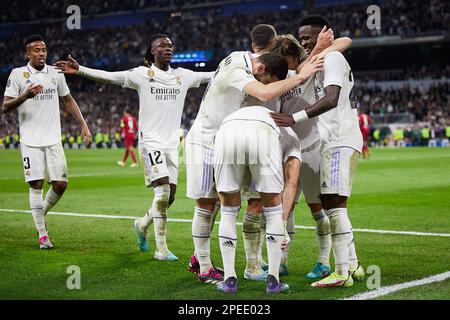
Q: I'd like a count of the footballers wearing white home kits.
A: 7